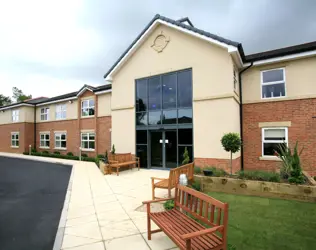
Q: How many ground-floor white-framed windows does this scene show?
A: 5